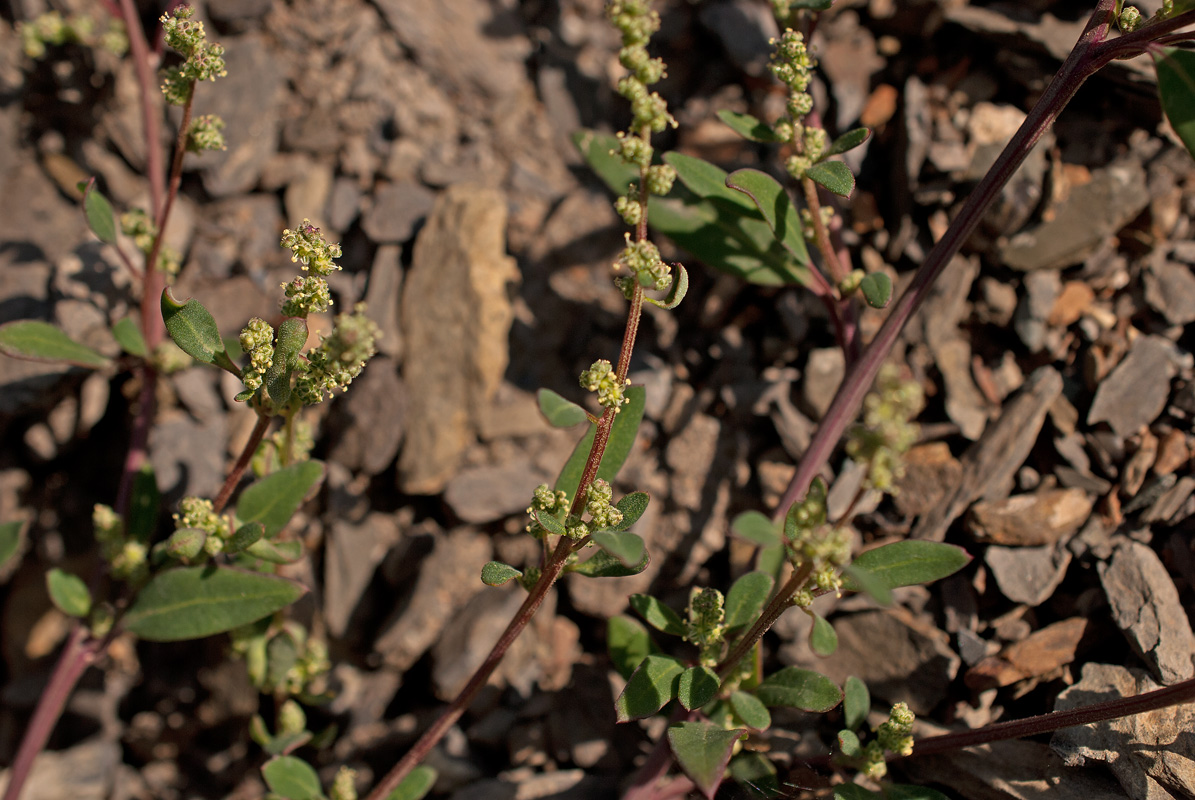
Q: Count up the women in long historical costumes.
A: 0